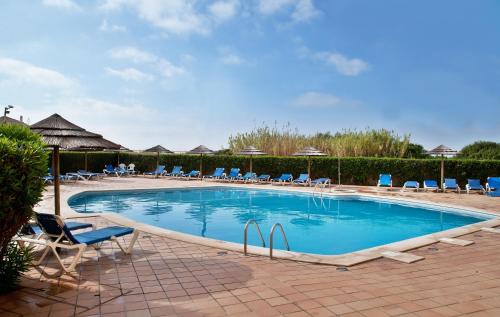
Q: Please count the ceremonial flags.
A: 0